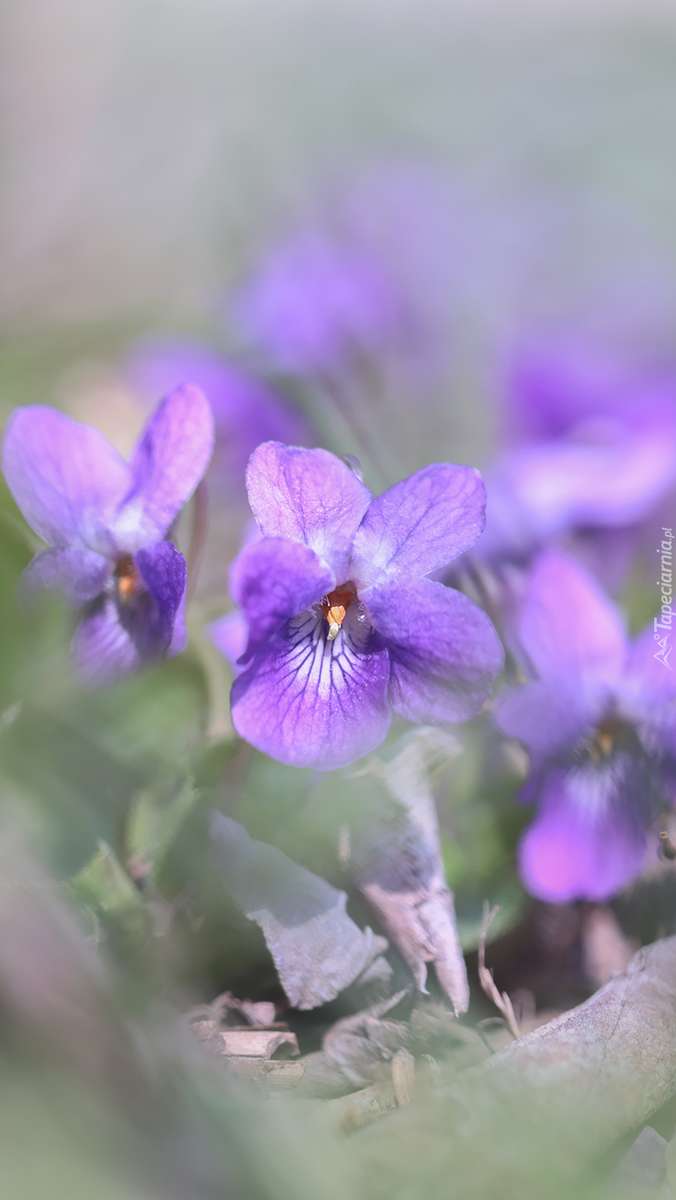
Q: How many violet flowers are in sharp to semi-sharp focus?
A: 3